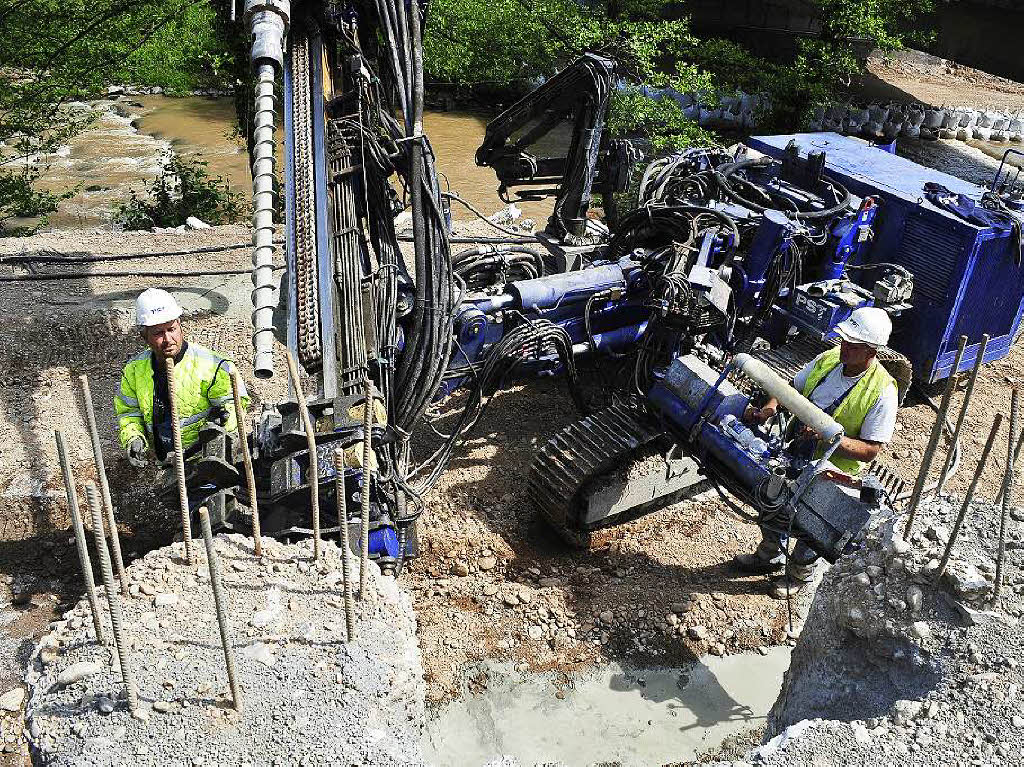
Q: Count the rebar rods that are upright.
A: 14